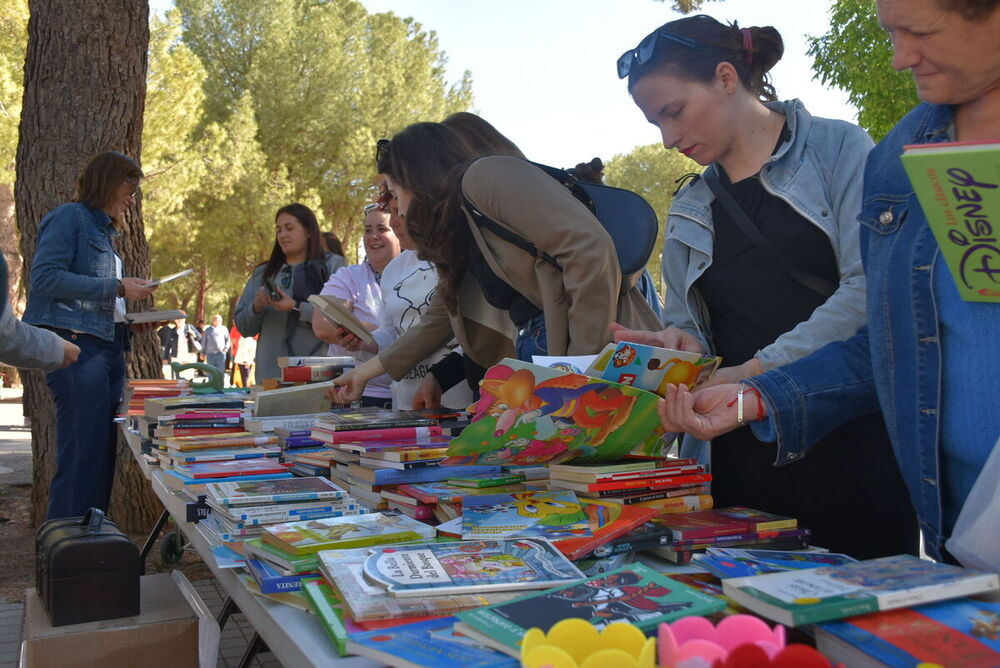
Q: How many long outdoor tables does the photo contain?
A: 1